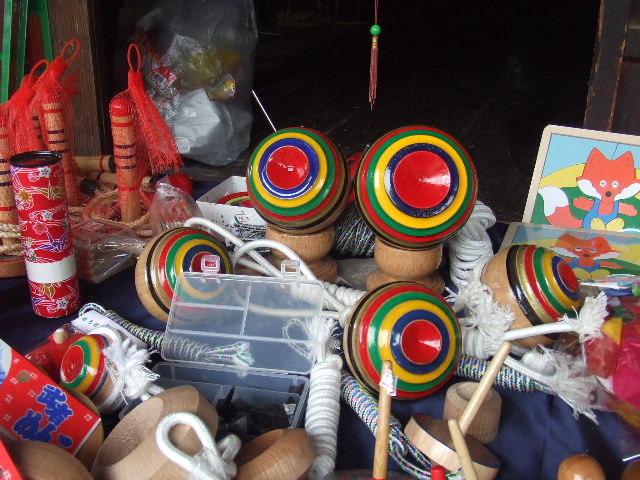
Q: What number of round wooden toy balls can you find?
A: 6